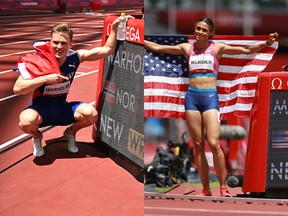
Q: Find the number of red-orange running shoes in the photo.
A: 2